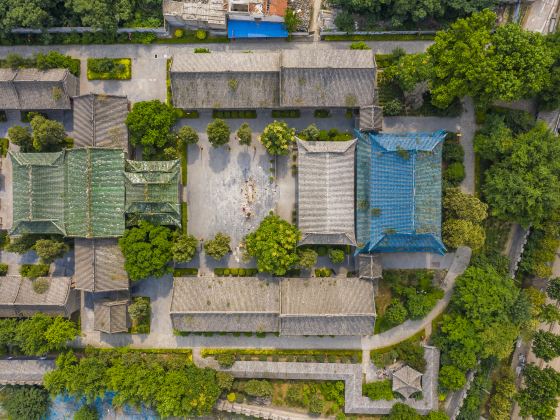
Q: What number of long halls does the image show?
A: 2